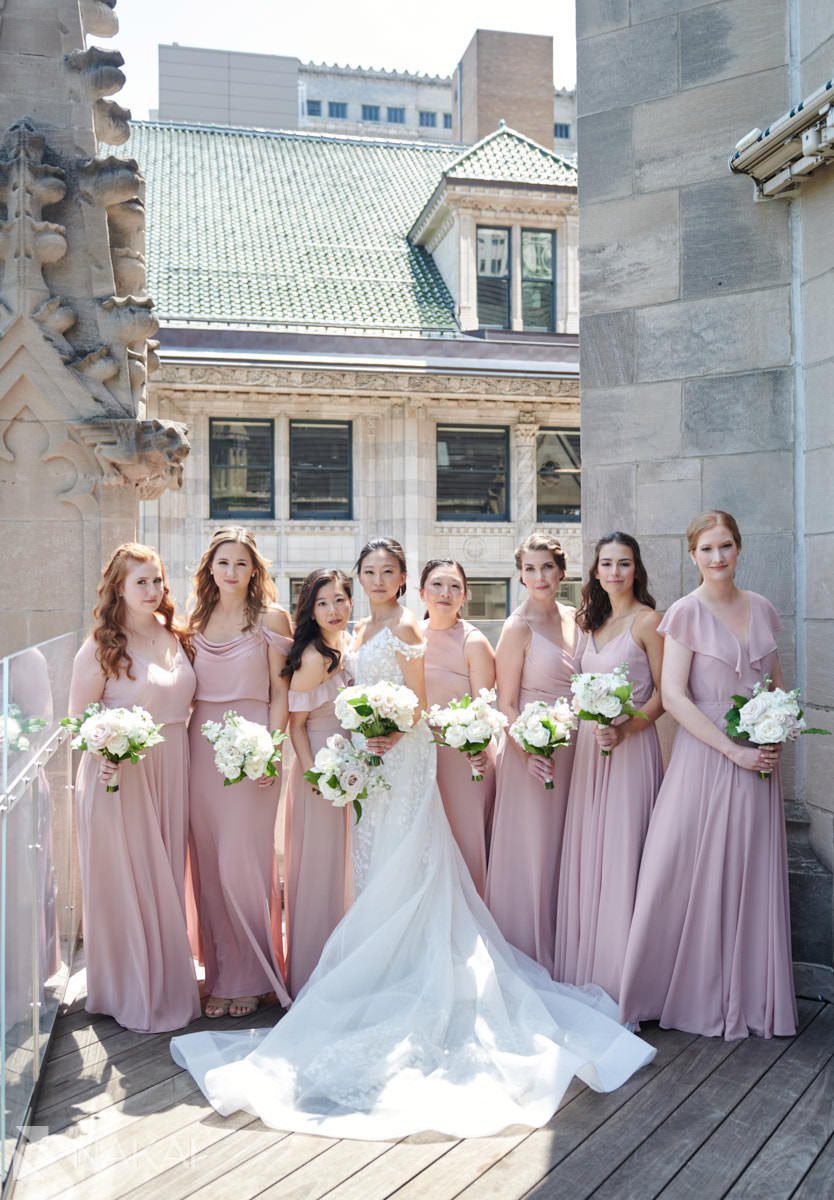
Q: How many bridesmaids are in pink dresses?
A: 7